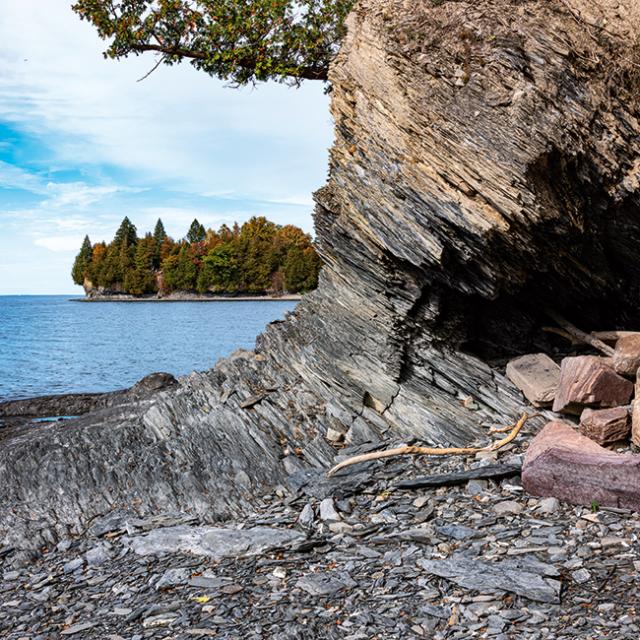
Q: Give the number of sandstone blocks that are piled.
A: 6